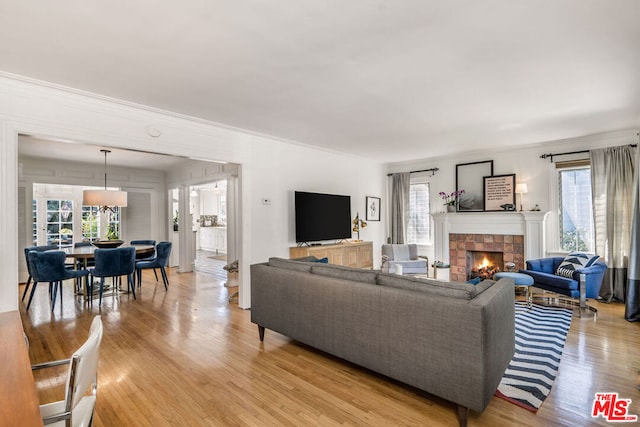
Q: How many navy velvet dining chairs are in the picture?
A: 6